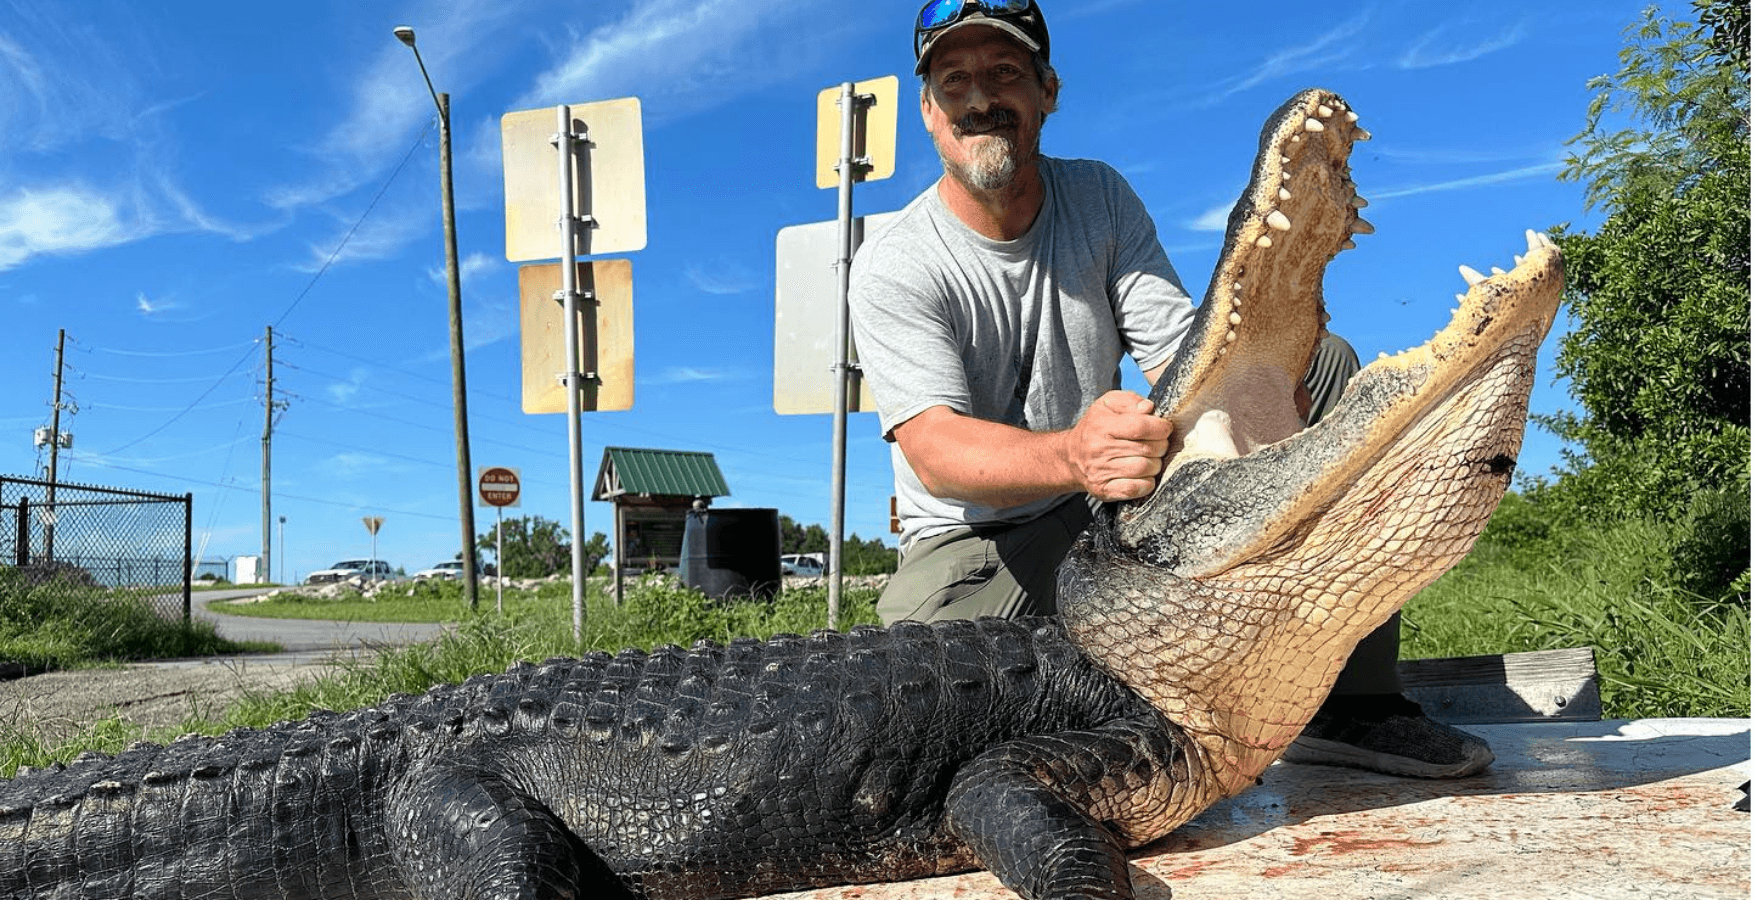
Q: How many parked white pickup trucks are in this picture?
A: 3